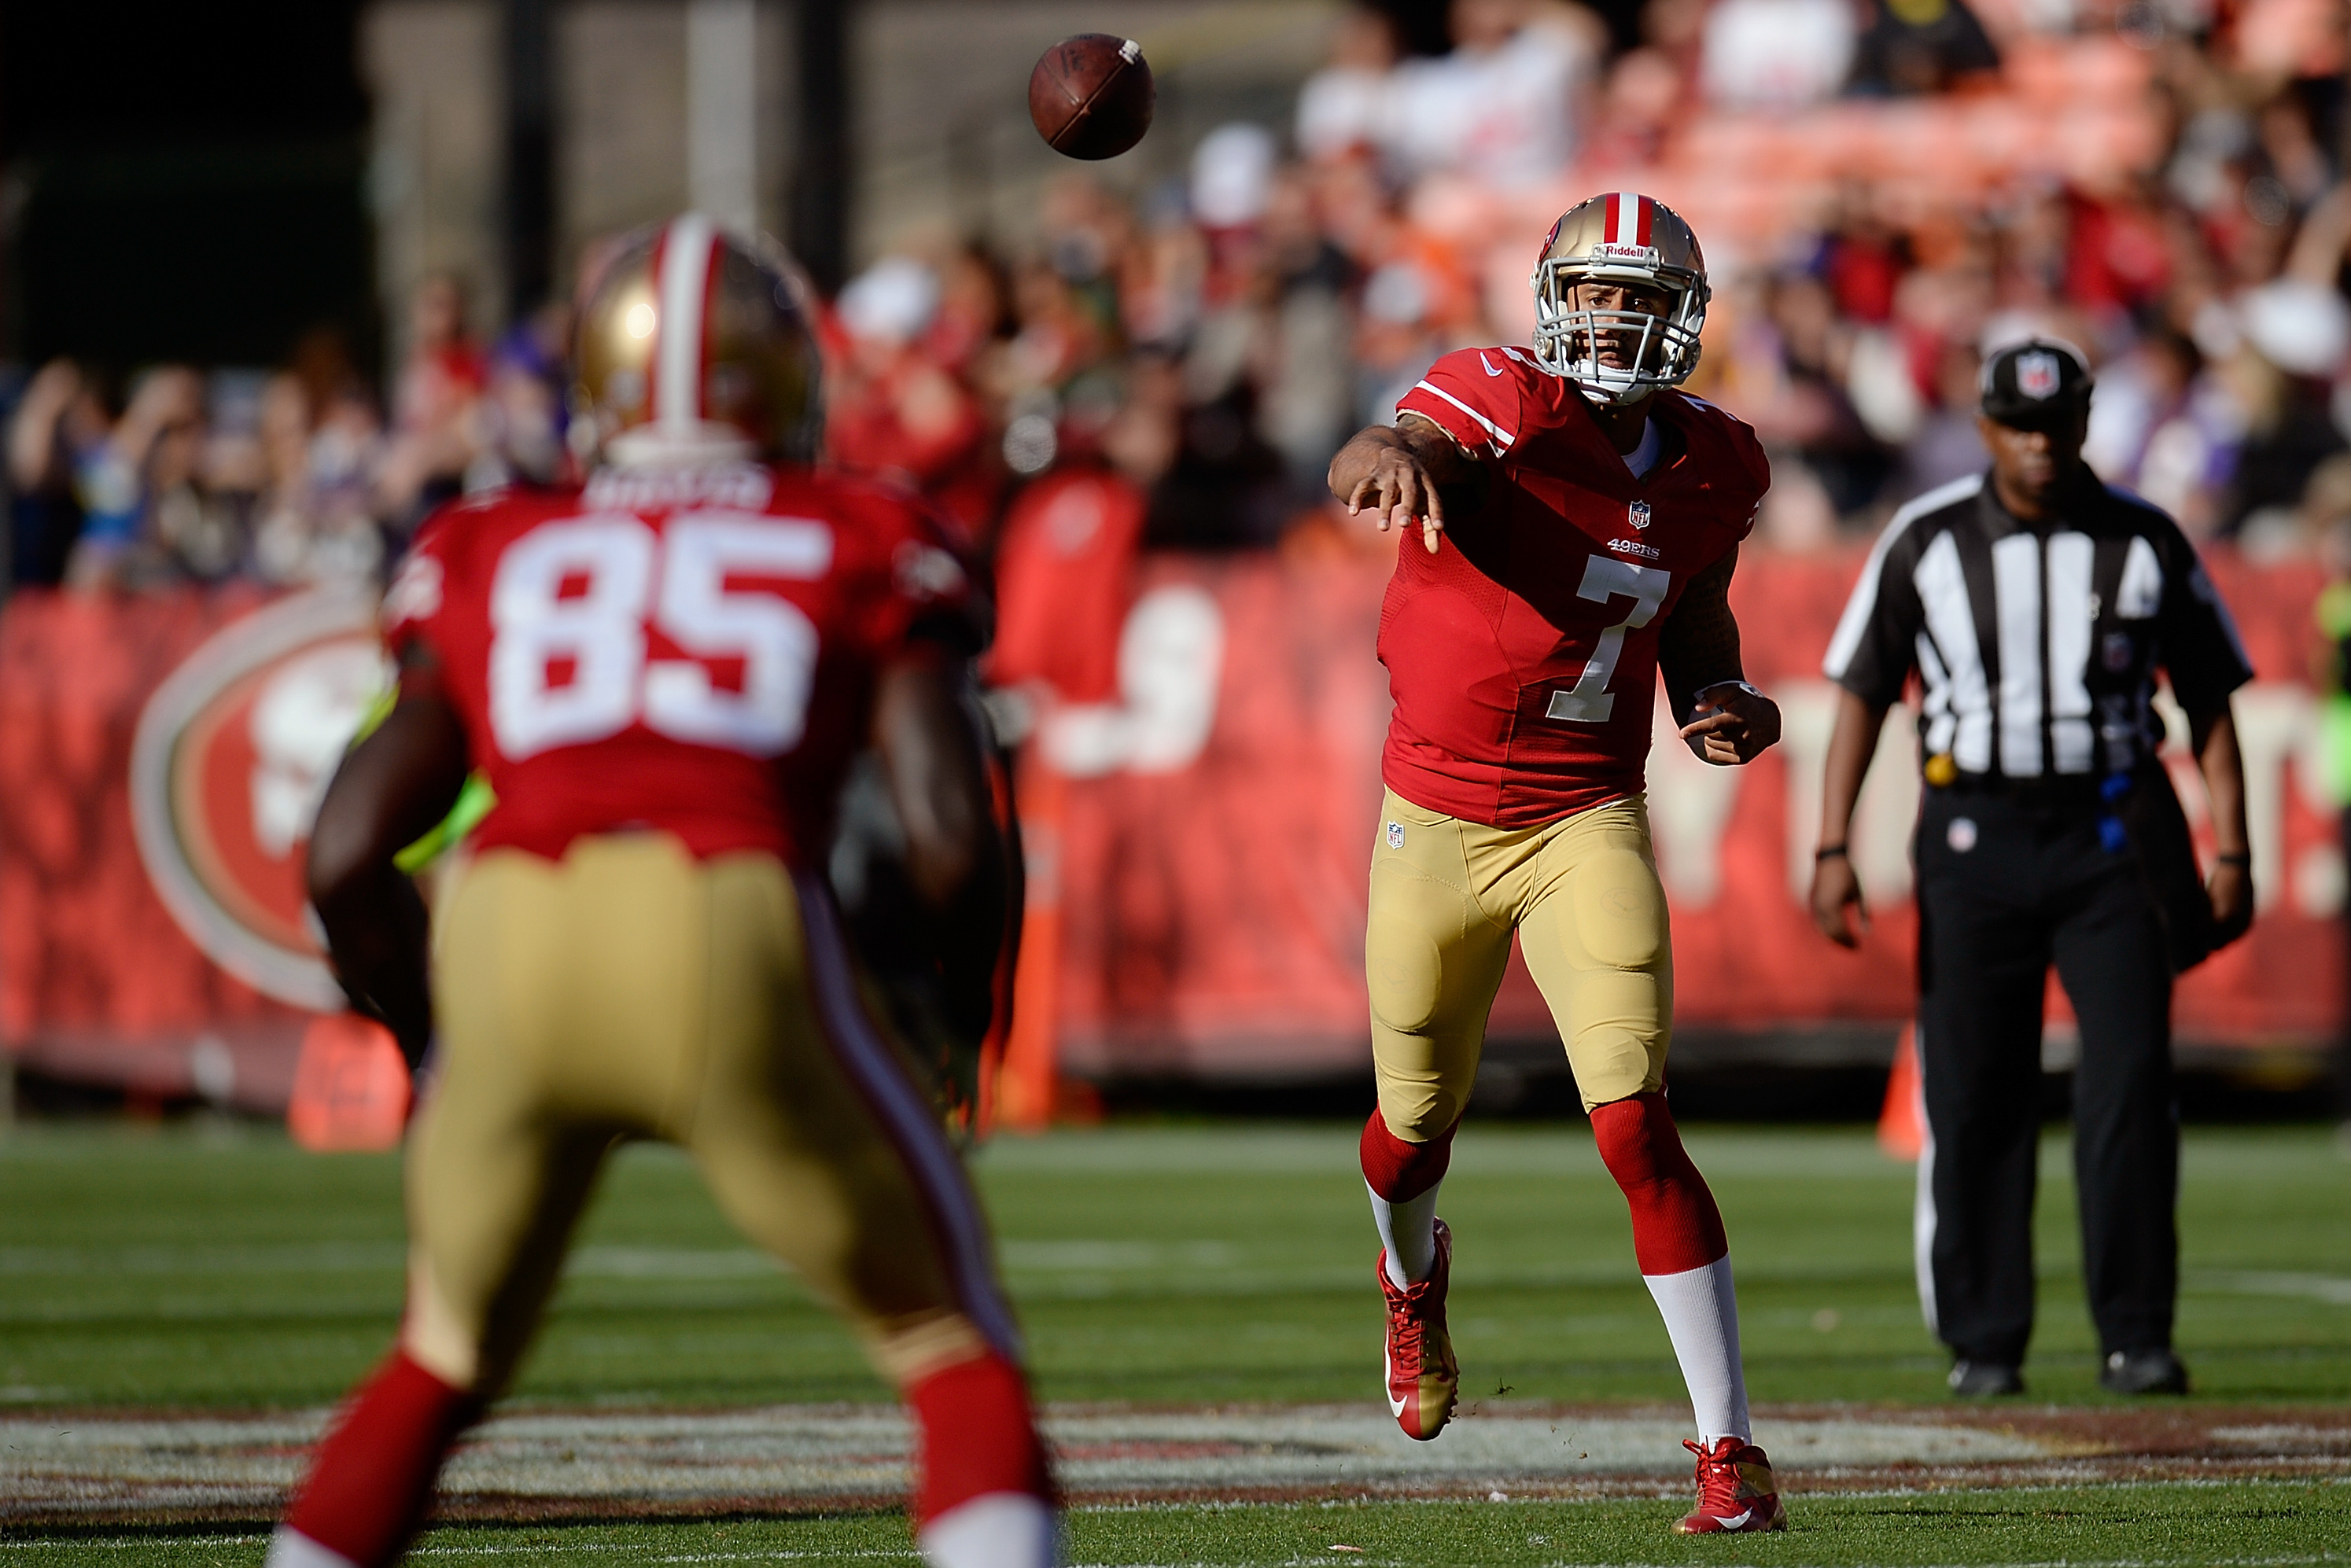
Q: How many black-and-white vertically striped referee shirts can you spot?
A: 1